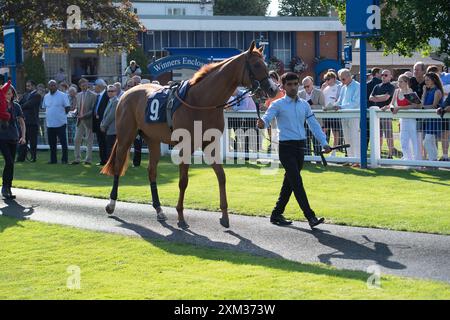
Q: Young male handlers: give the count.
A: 1